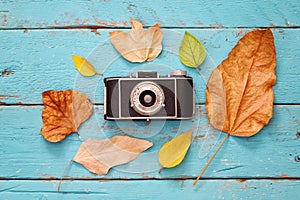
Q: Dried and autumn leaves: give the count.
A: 7